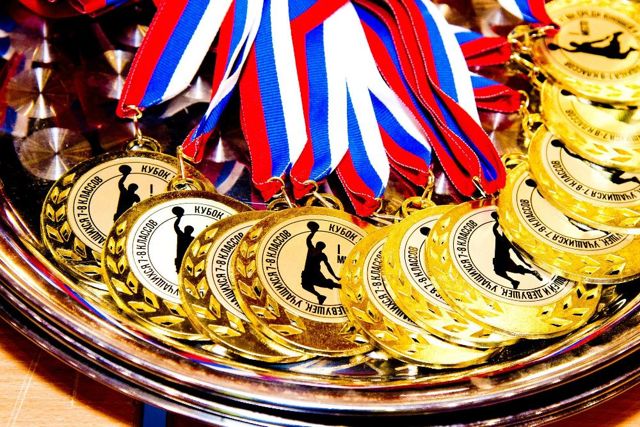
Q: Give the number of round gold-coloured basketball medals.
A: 11